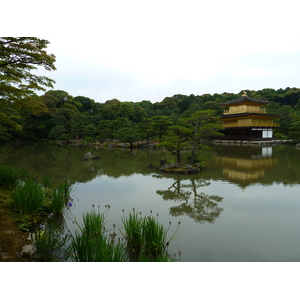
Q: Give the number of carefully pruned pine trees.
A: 2